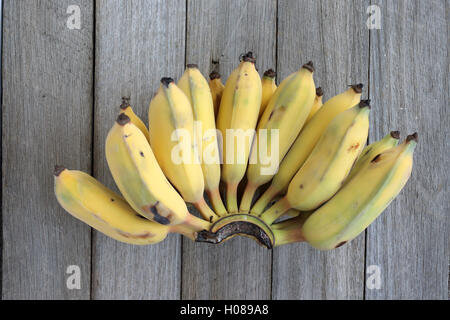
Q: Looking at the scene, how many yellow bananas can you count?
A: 14